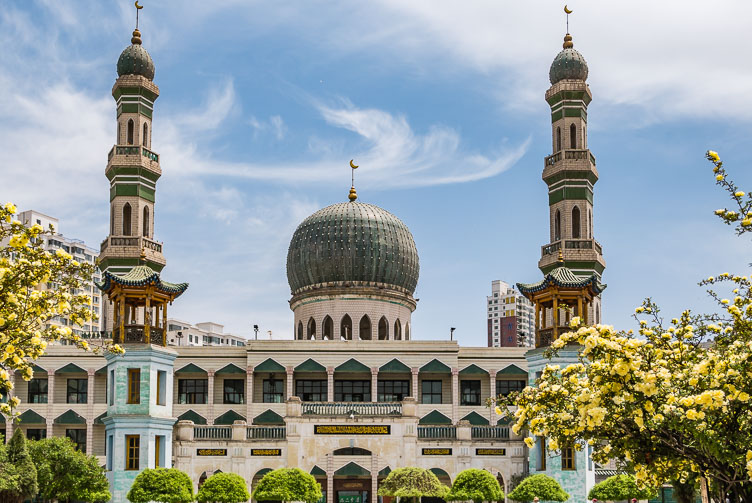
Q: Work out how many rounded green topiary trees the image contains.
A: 7